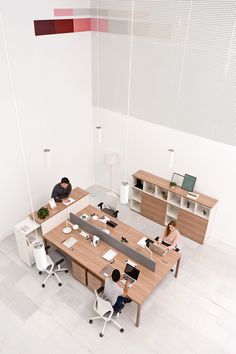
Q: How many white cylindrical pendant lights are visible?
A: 5